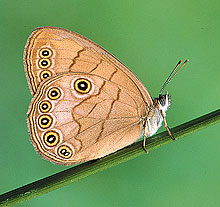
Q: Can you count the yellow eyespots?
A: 9